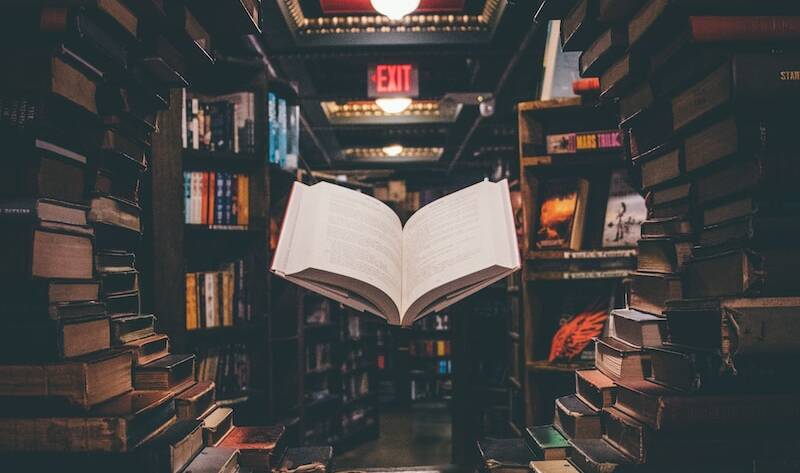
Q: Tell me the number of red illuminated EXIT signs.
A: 1